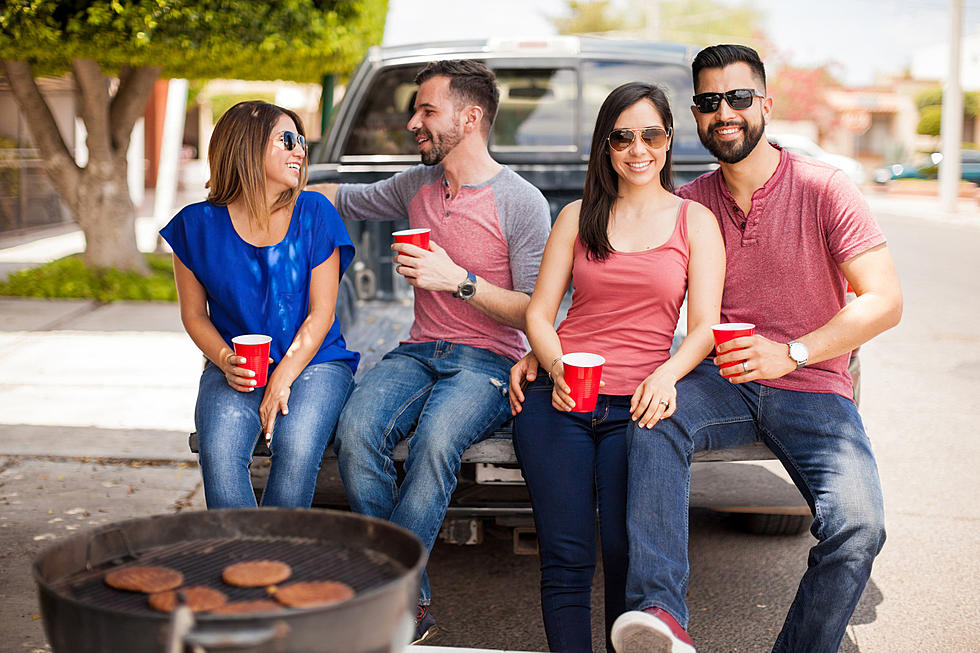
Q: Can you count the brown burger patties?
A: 5